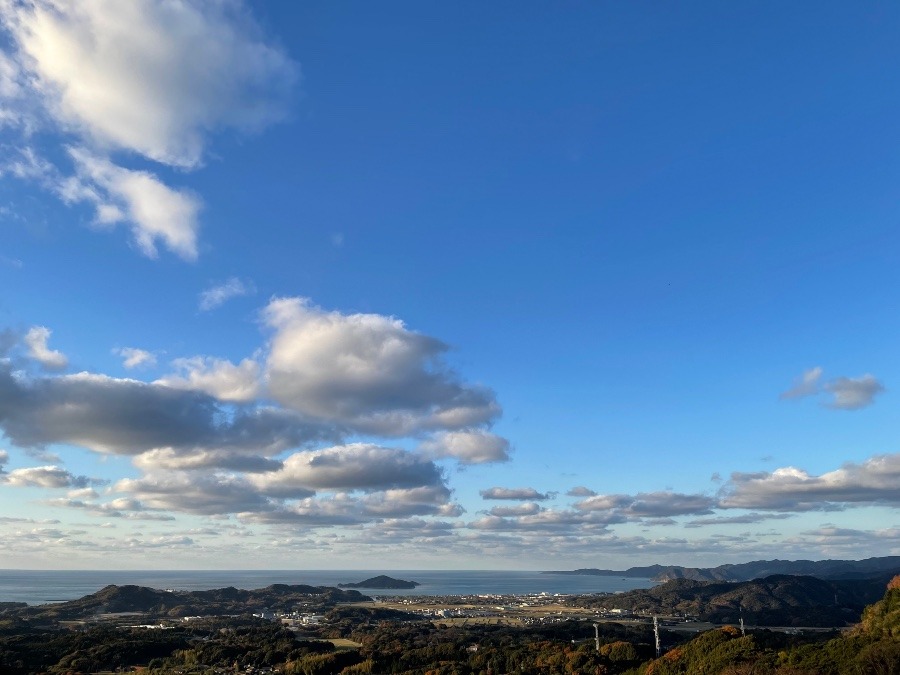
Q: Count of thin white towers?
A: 3